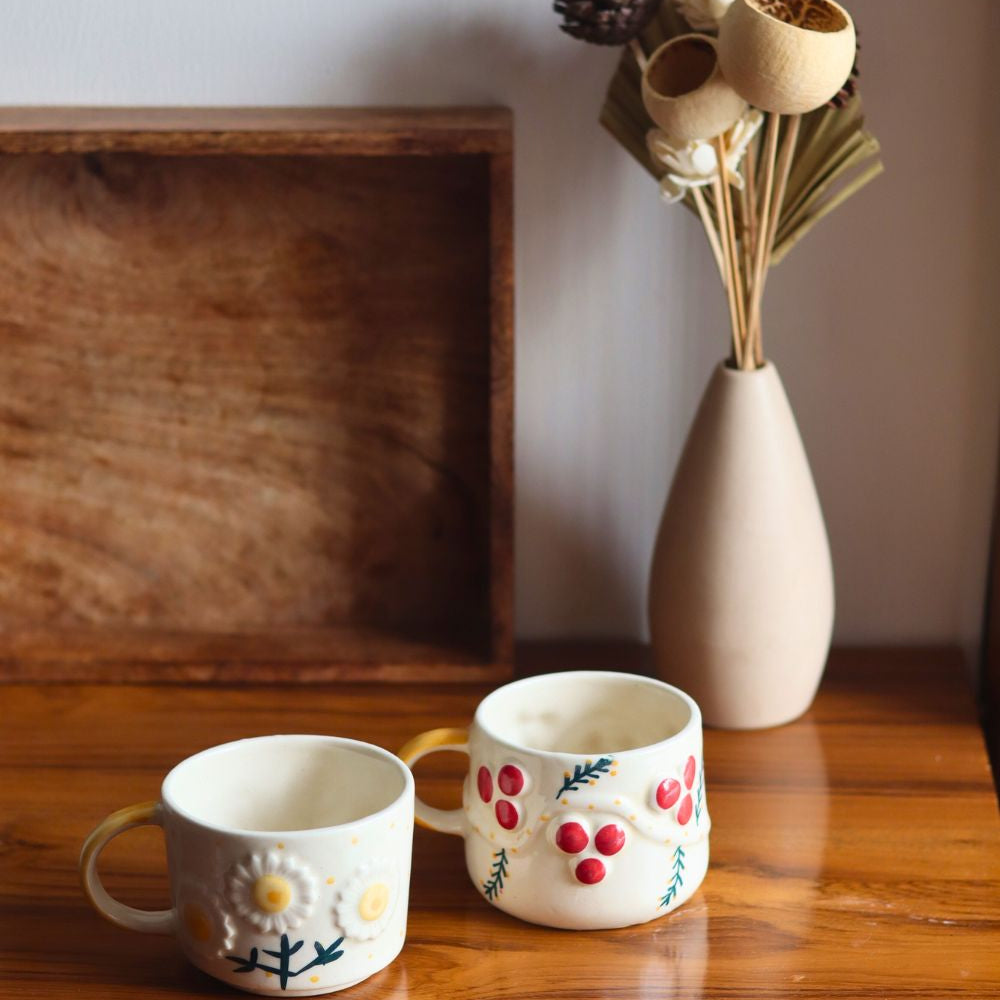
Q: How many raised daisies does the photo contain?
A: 3